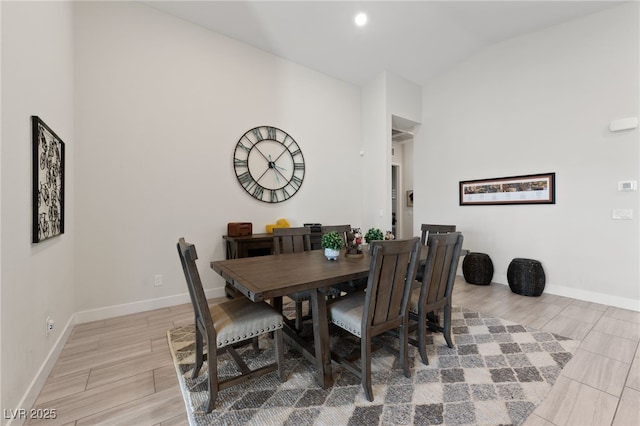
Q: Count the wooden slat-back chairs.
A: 6